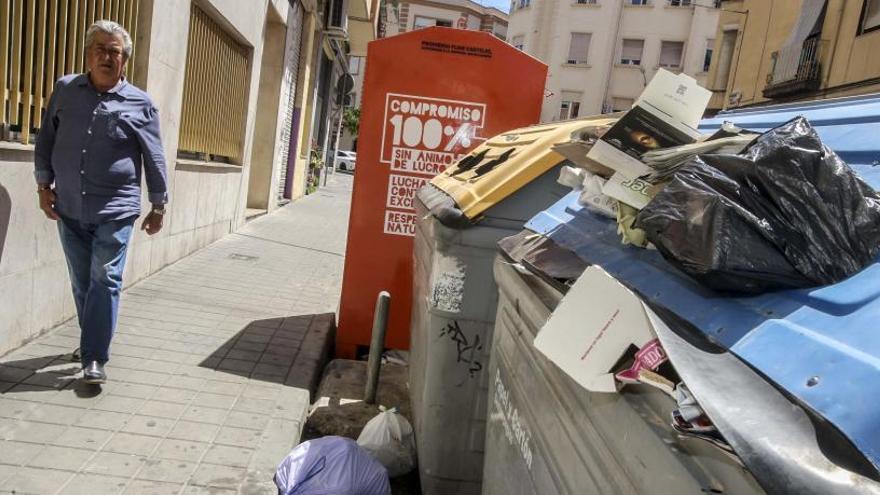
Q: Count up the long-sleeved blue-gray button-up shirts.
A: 1